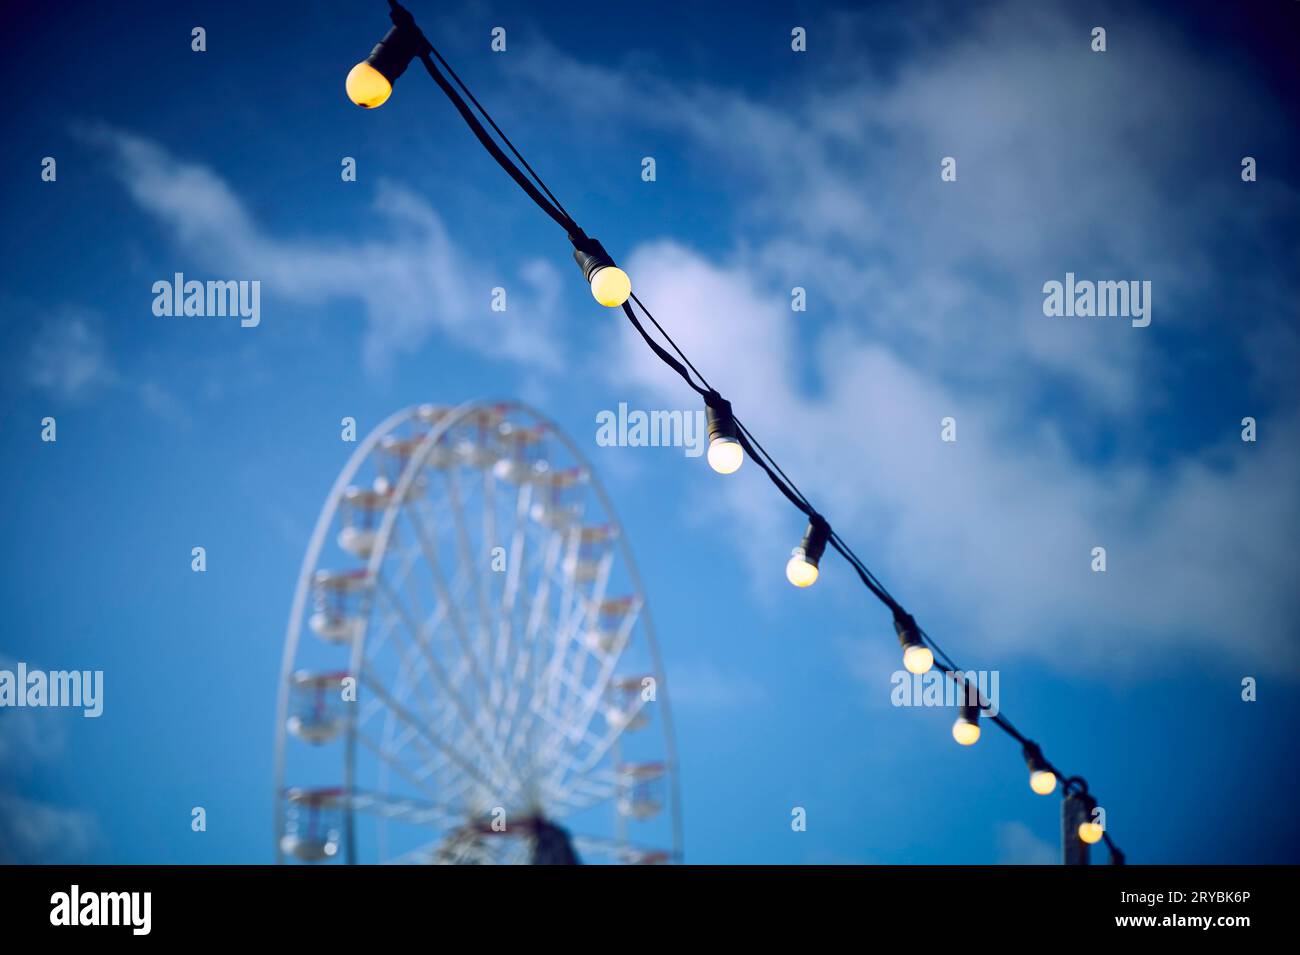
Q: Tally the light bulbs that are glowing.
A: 8